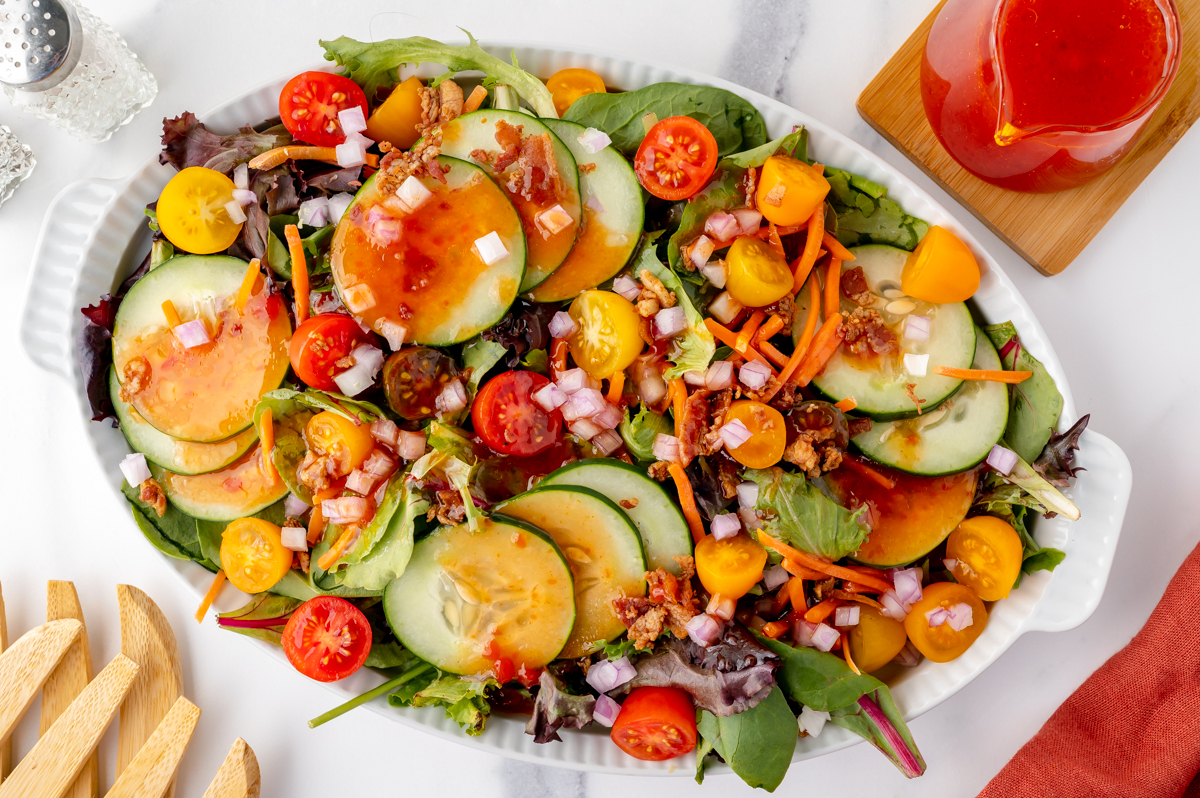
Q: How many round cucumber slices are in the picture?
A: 12